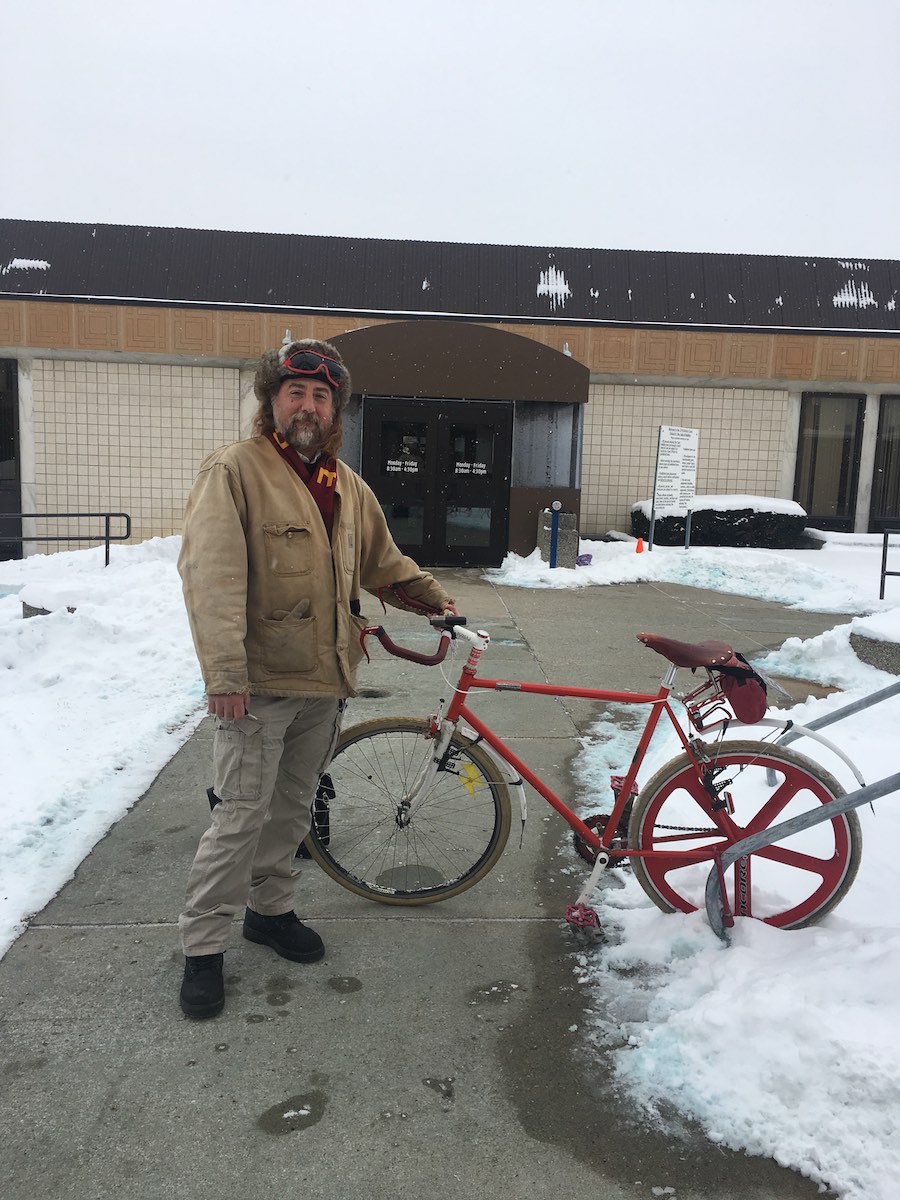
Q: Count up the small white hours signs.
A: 2